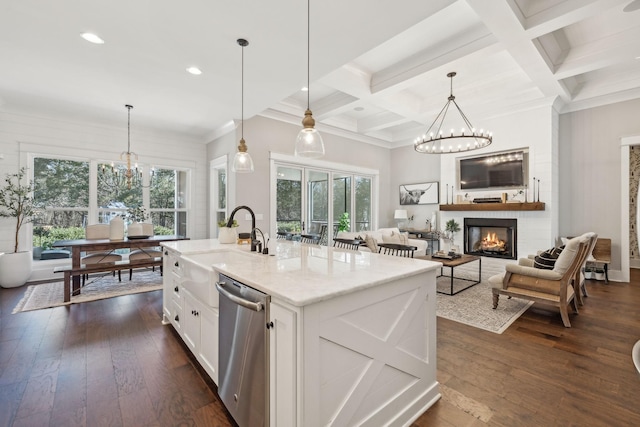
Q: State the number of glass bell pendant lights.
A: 2